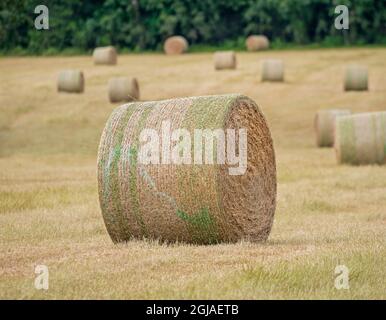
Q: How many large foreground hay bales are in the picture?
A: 1